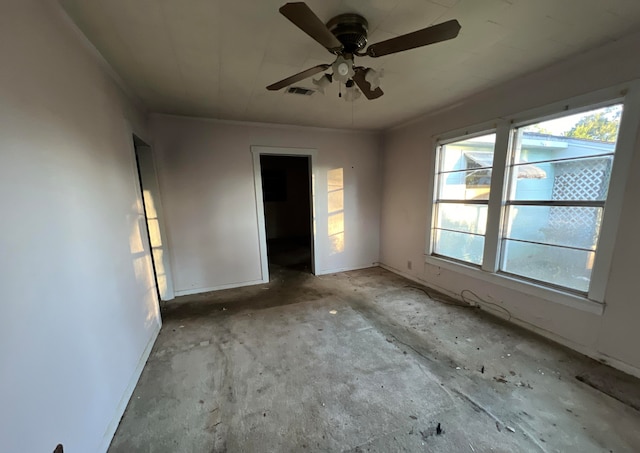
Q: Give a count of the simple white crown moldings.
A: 3